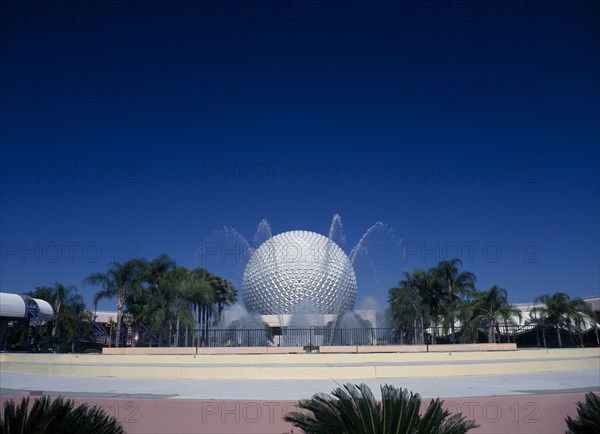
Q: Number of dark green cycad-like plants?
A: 3